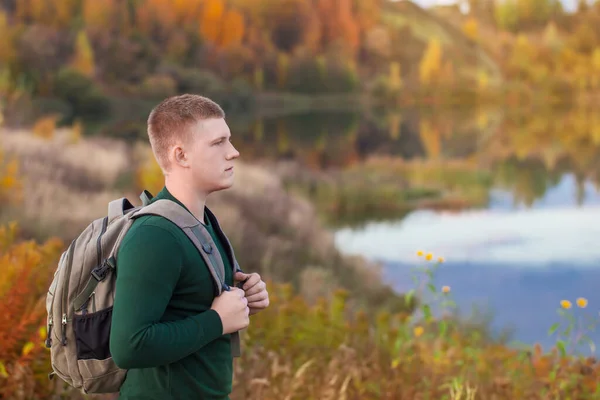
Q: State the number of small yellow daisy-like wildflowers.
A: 7